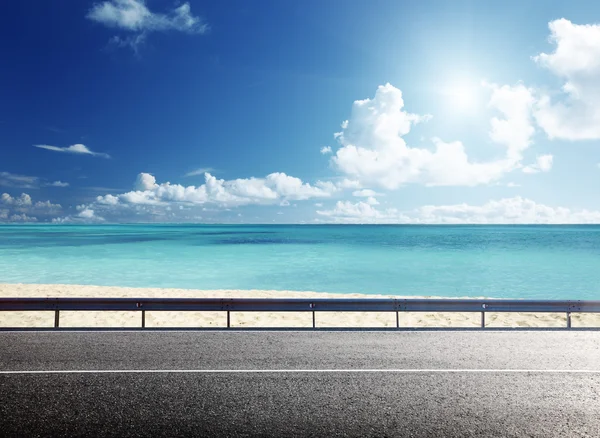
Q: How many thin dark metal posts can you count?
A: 7